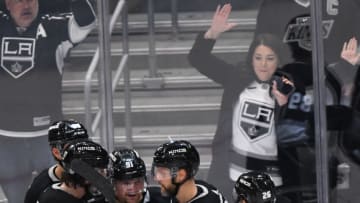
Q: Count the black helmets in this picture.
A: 5